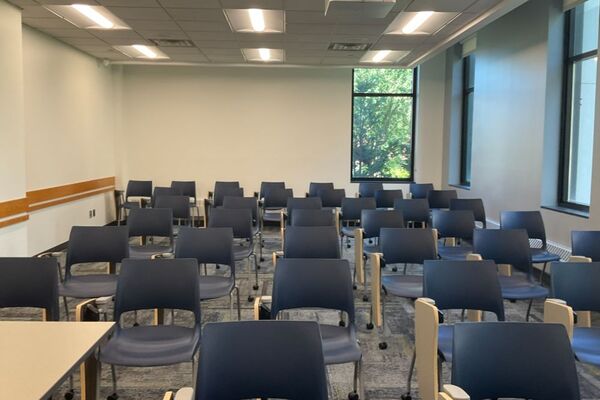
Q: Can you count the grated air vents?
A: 2